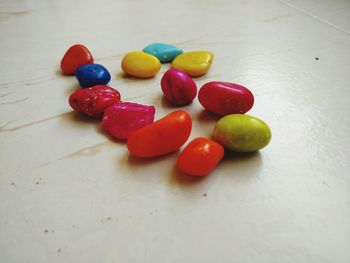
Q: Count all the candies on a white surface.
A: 12